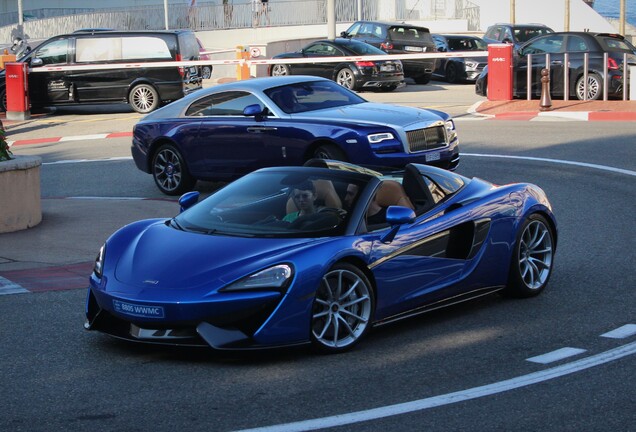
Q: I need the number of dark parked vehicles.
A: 6